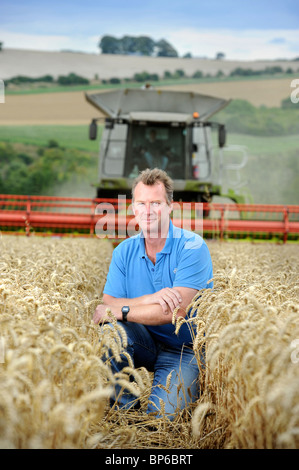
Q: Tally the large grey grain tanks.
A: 1